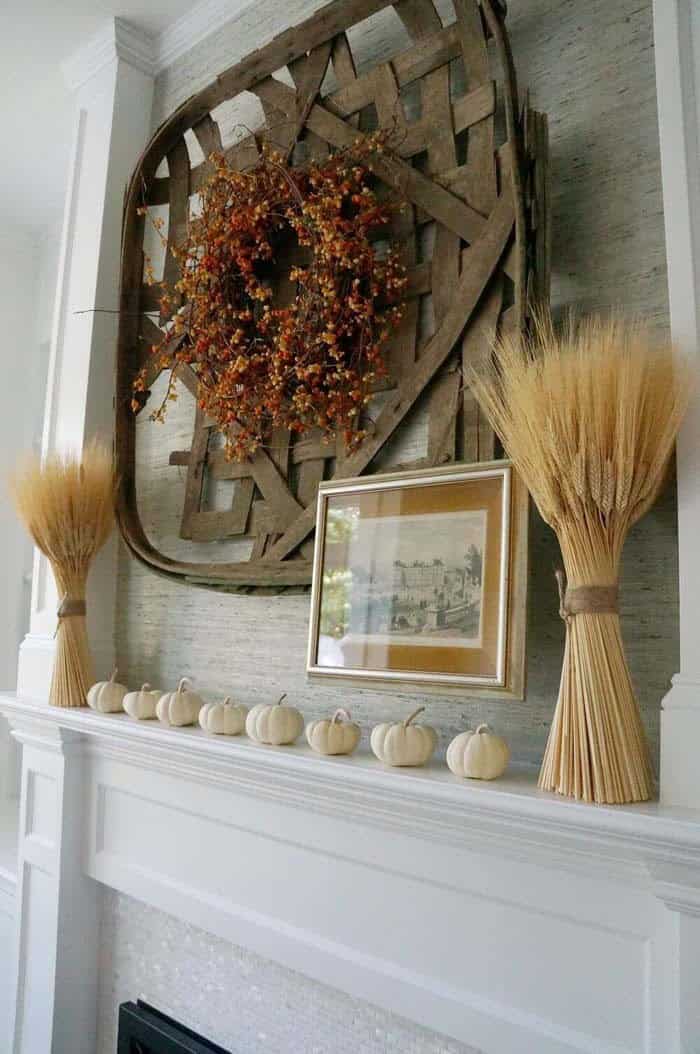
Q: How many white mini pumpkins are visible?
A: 8